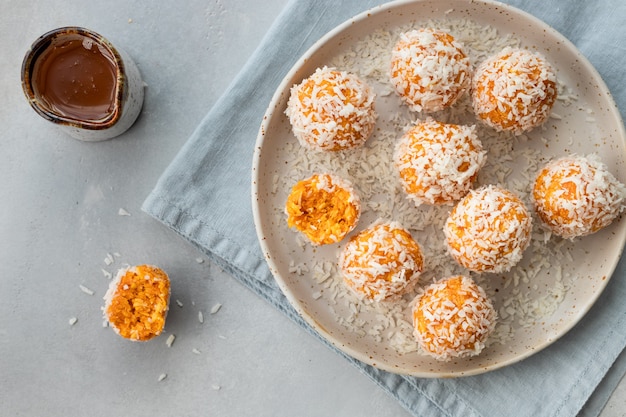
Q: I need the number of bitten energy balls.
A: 2